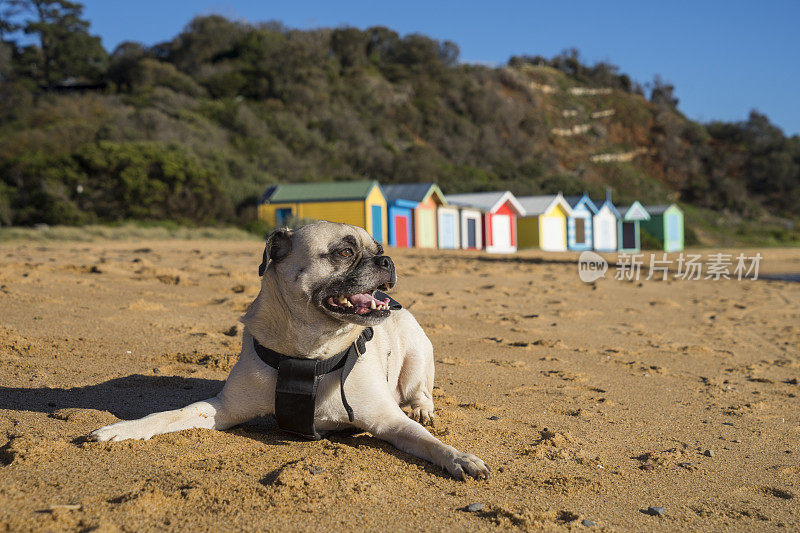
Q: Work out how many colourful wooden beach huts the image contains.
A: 11